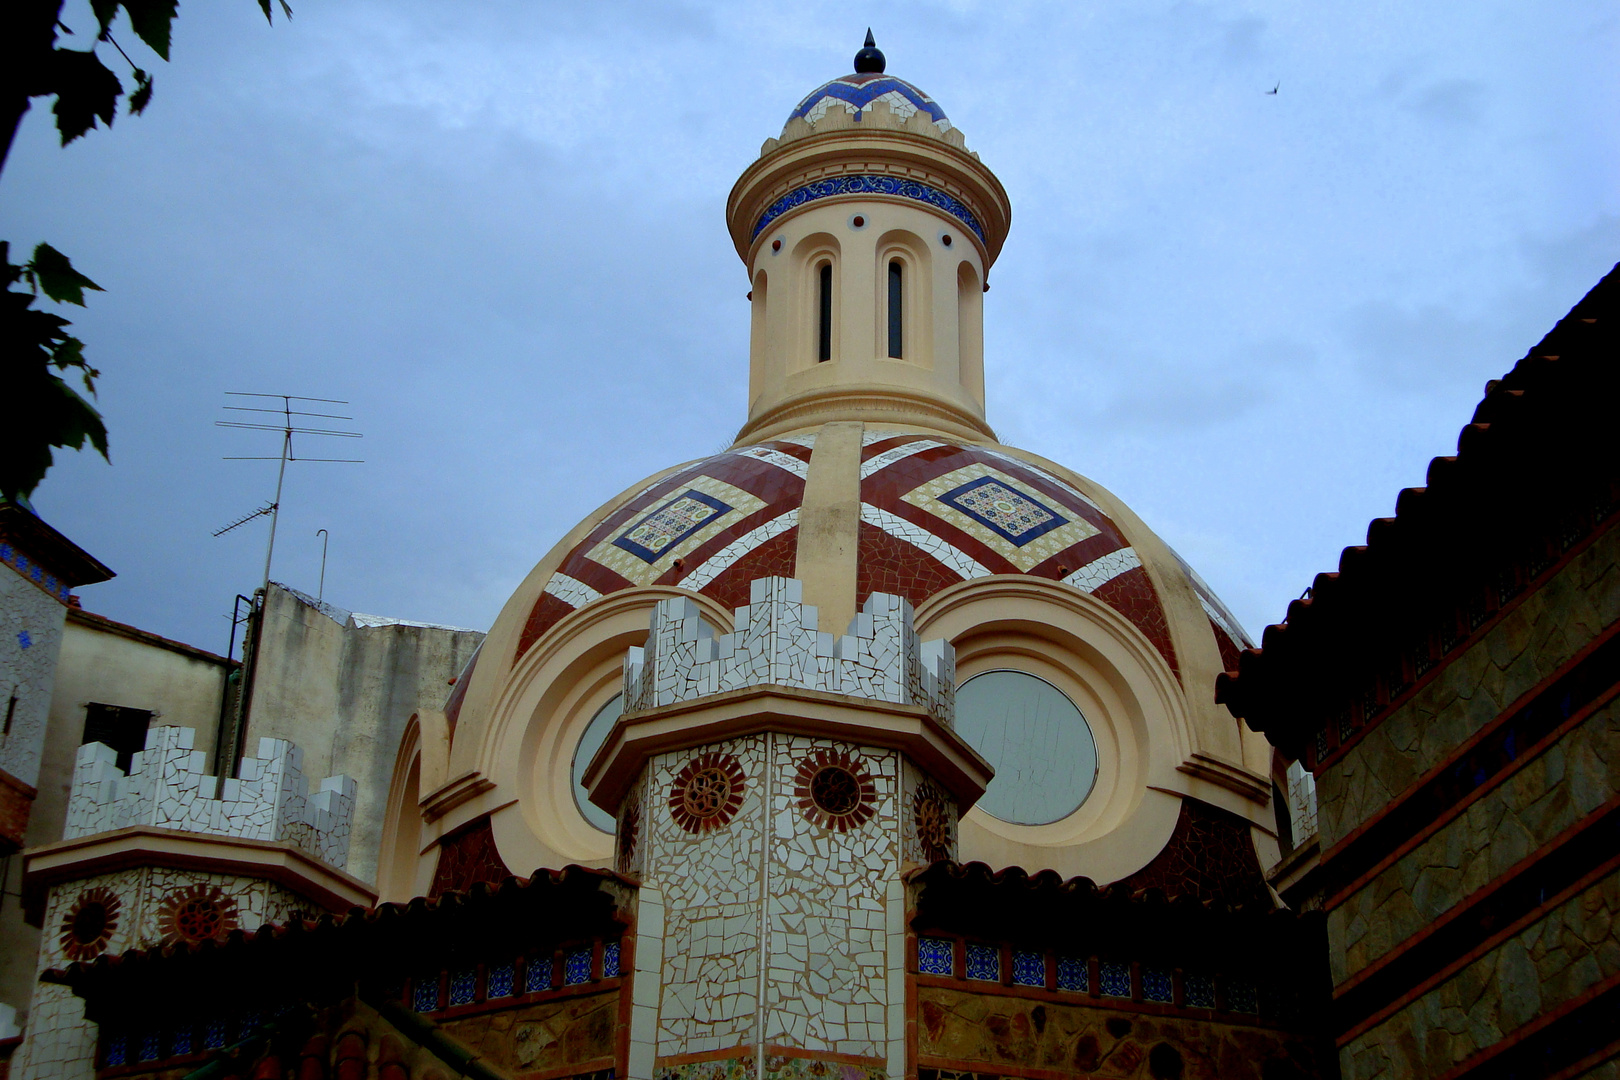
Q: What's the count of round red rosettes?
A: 6